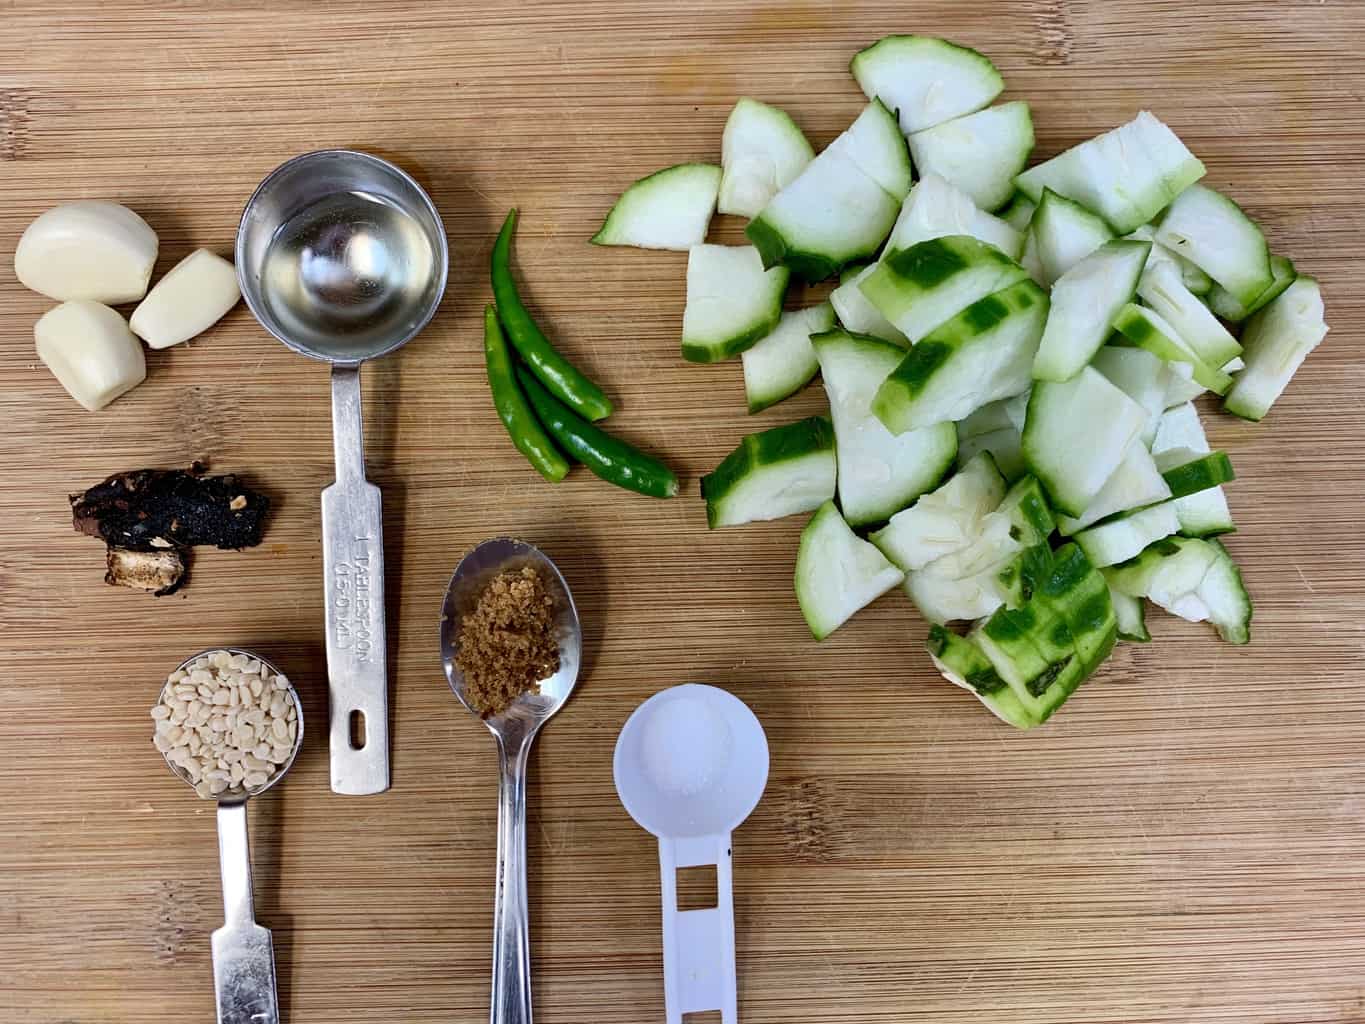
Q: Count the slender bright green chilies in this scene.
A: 3